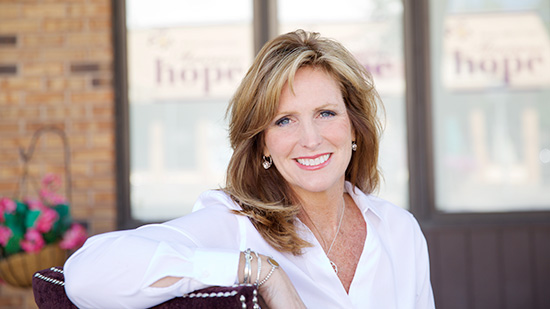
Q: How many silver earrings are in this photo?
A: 2